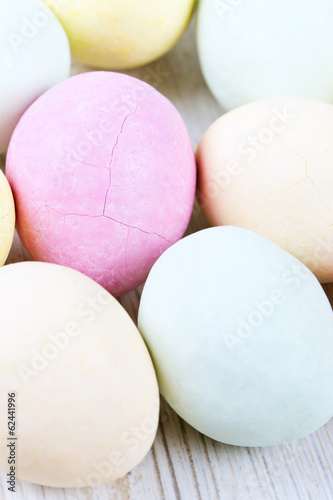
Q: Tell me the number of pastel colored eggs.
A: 8